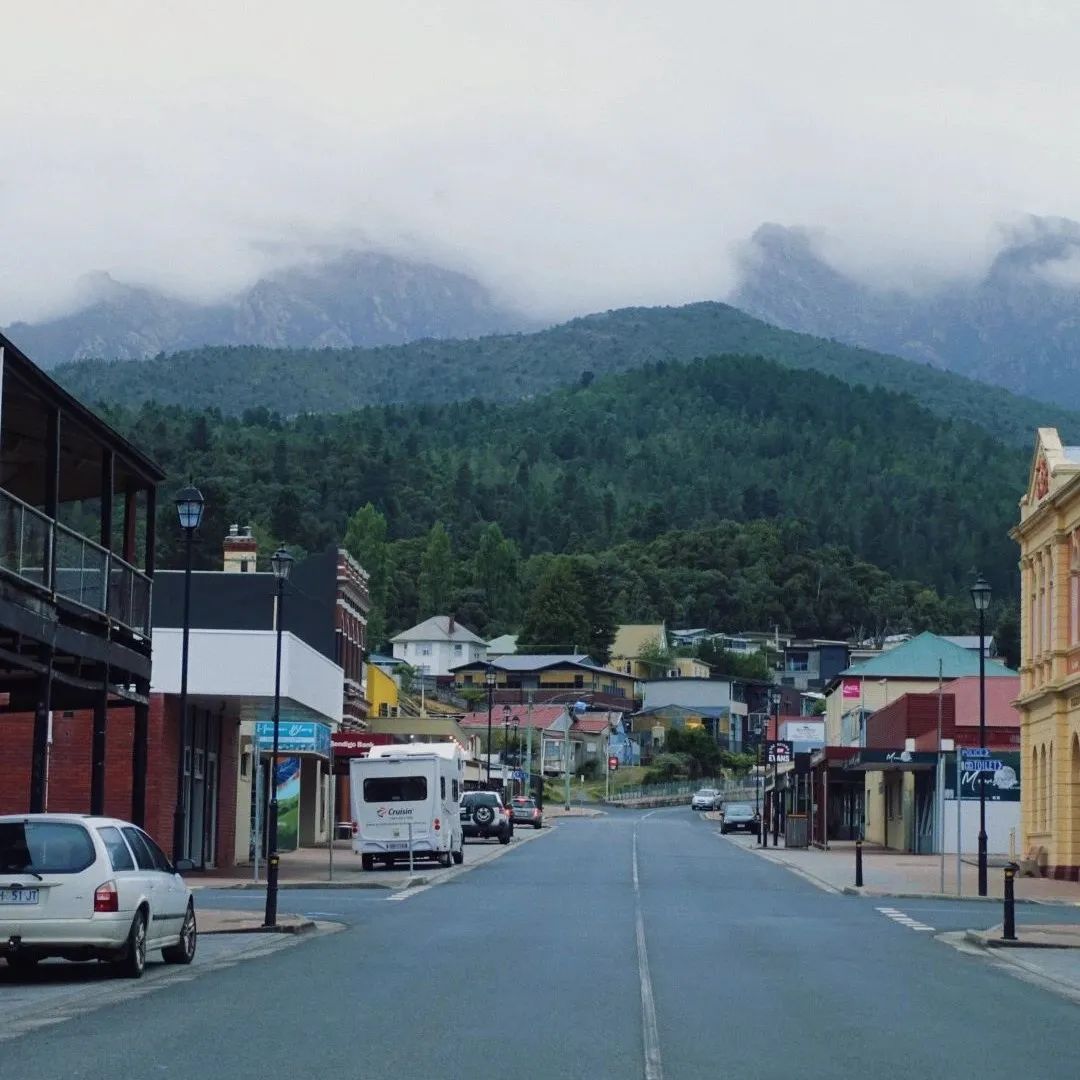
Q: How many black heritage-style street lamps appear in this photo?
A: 9